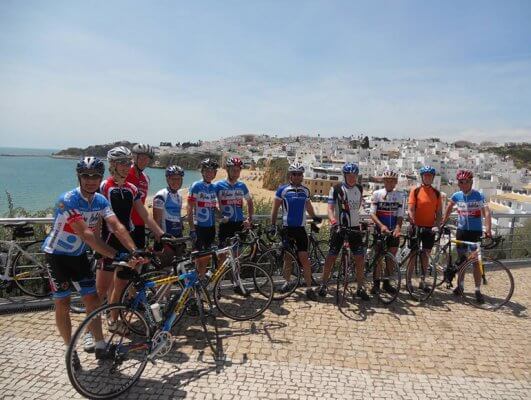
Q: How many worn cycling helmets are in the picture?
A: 11